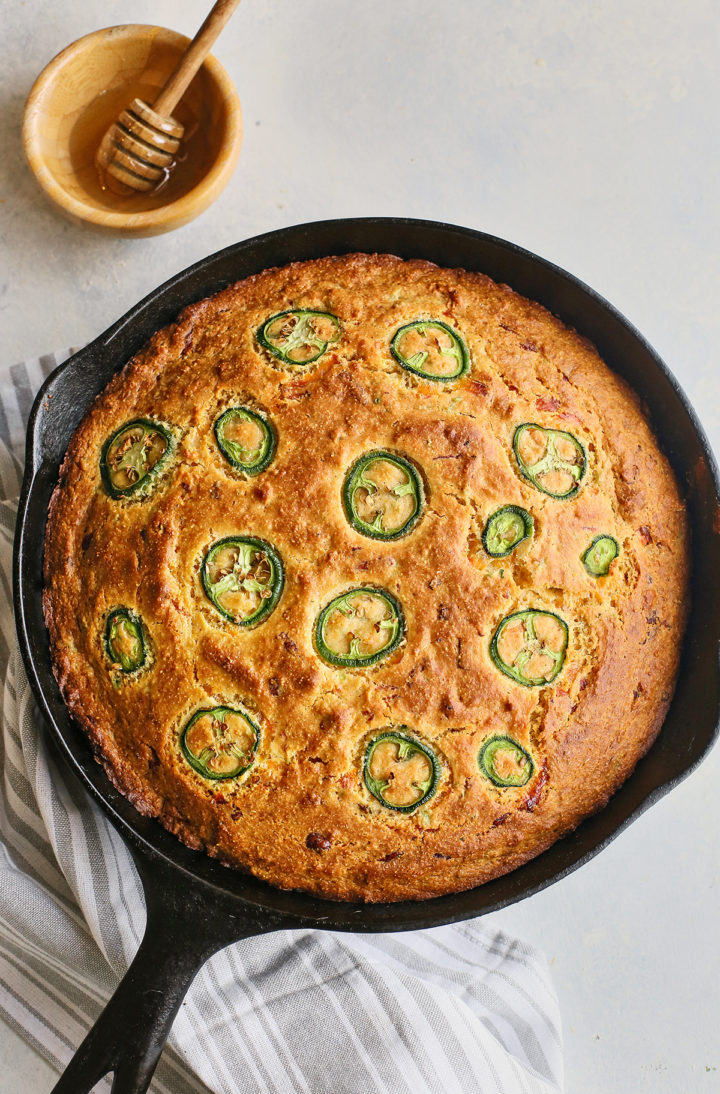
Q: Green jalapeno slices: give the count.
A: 15